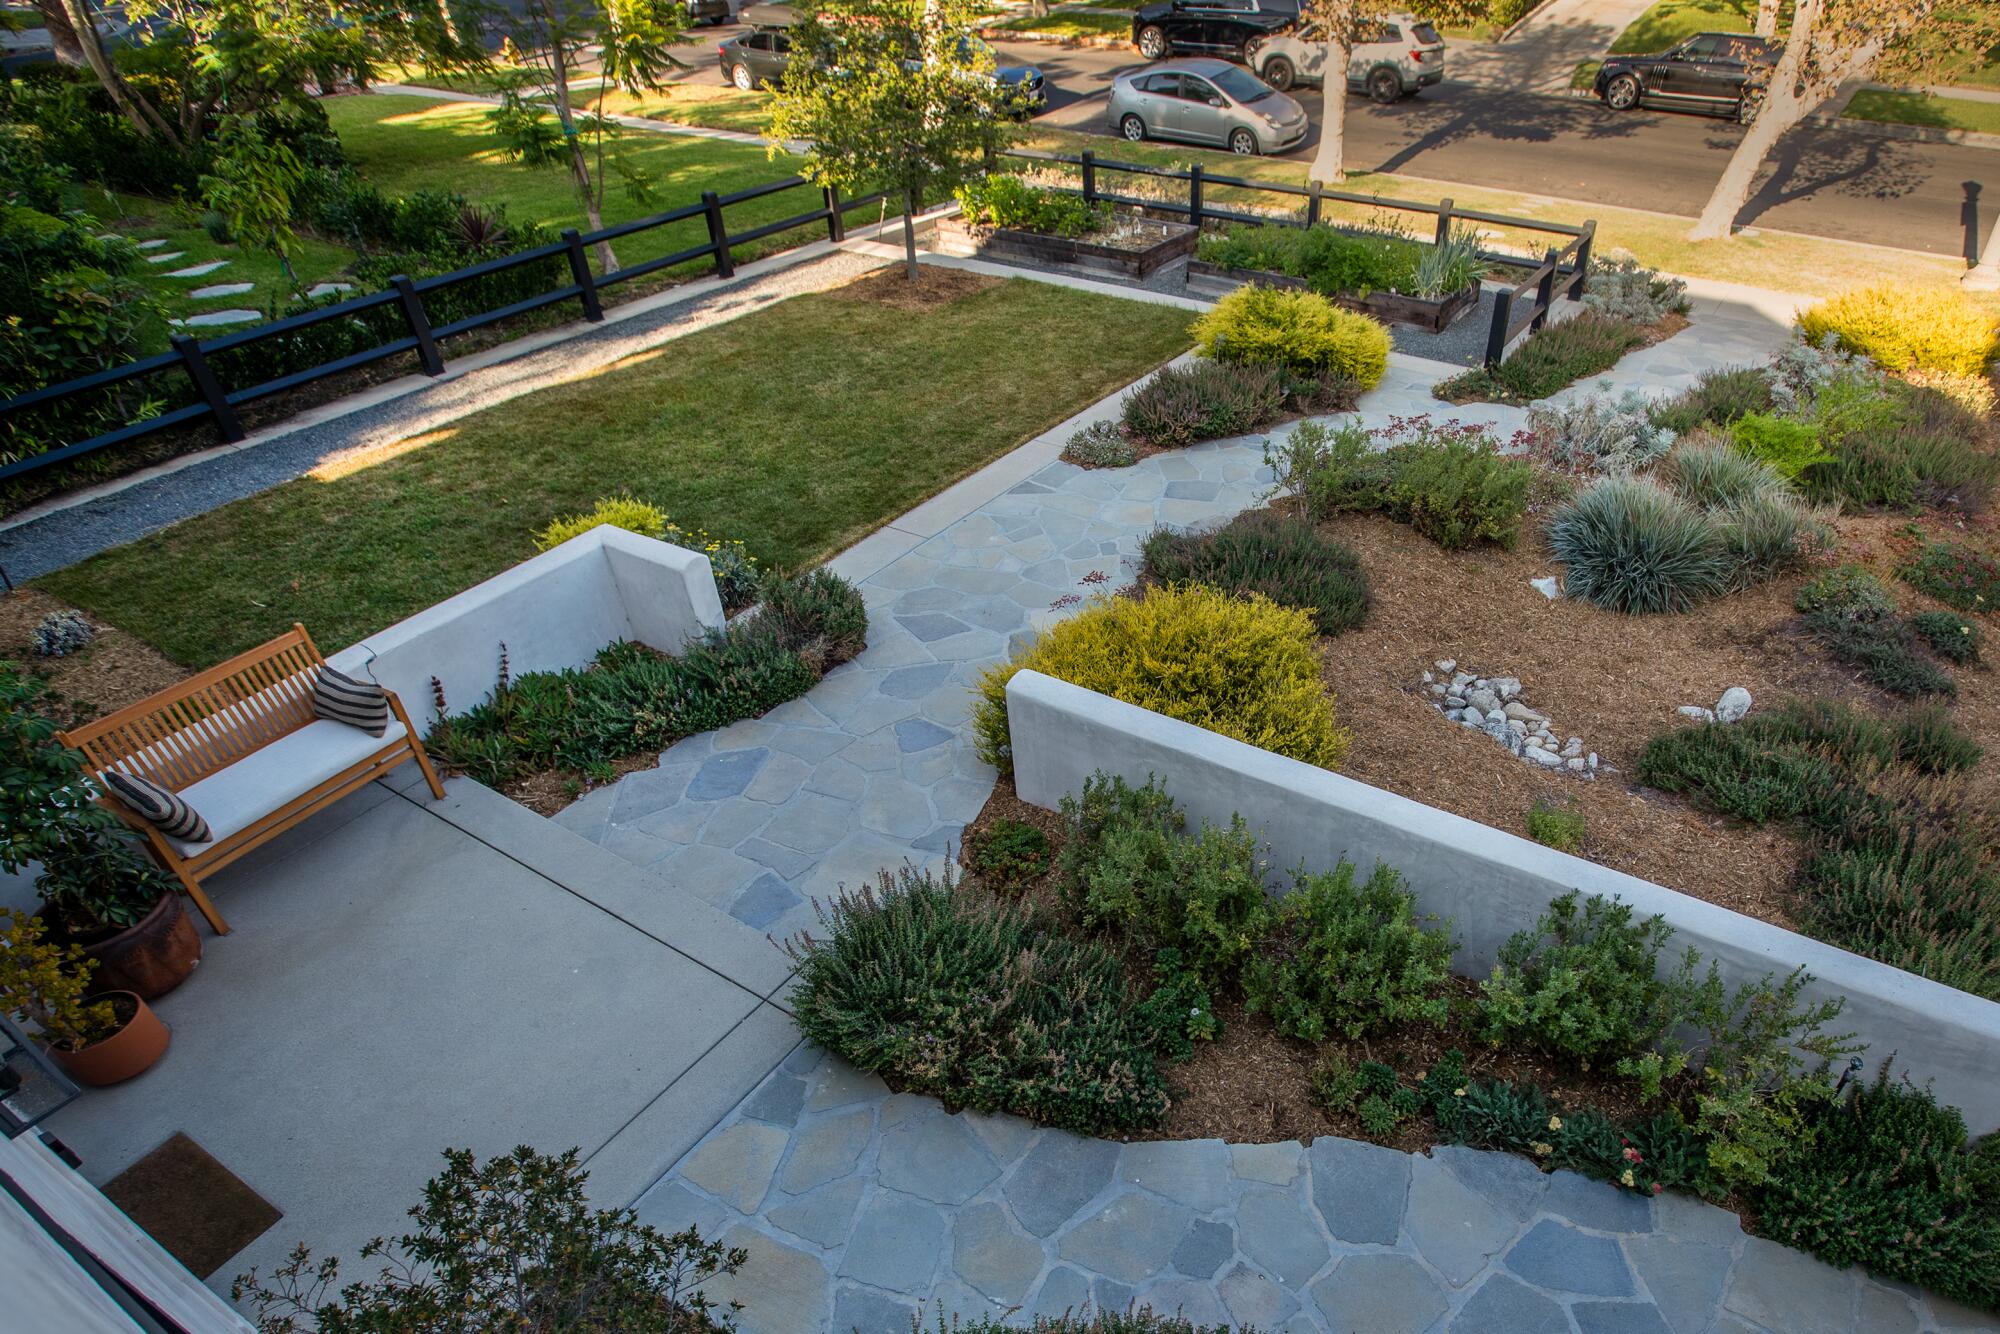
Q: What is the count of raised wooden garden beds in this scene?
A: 2